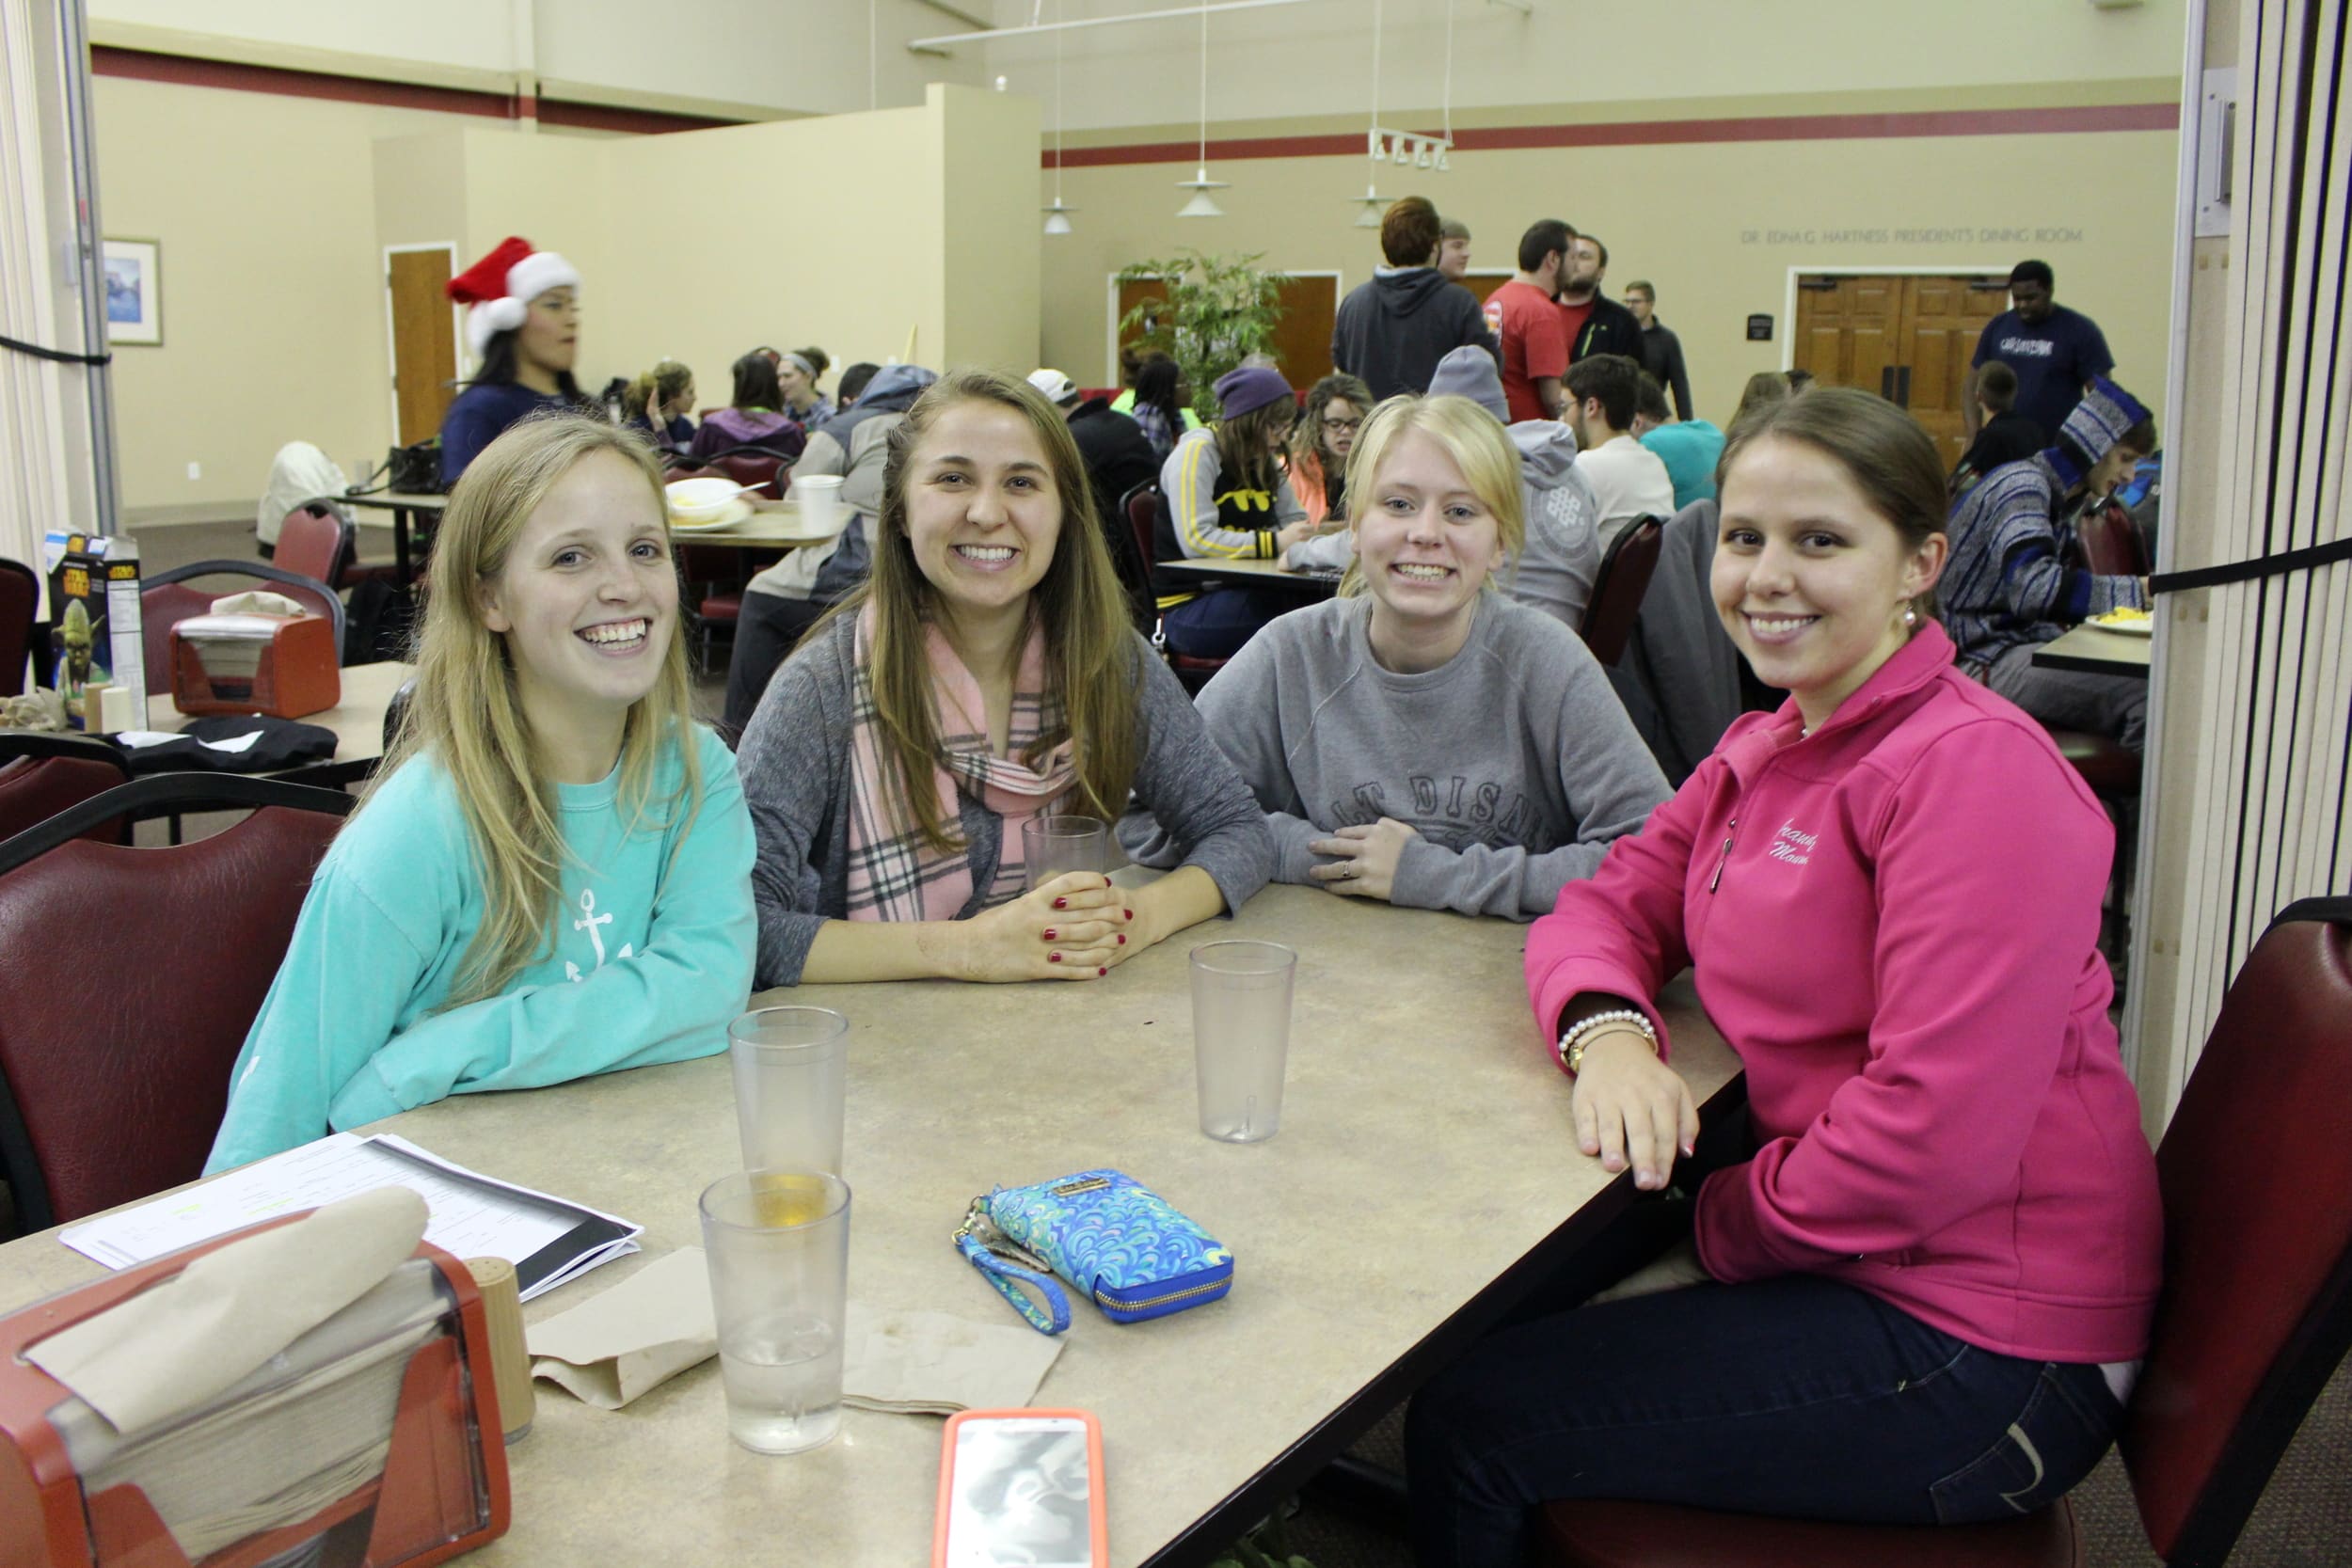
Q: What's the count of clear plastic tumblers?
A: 4